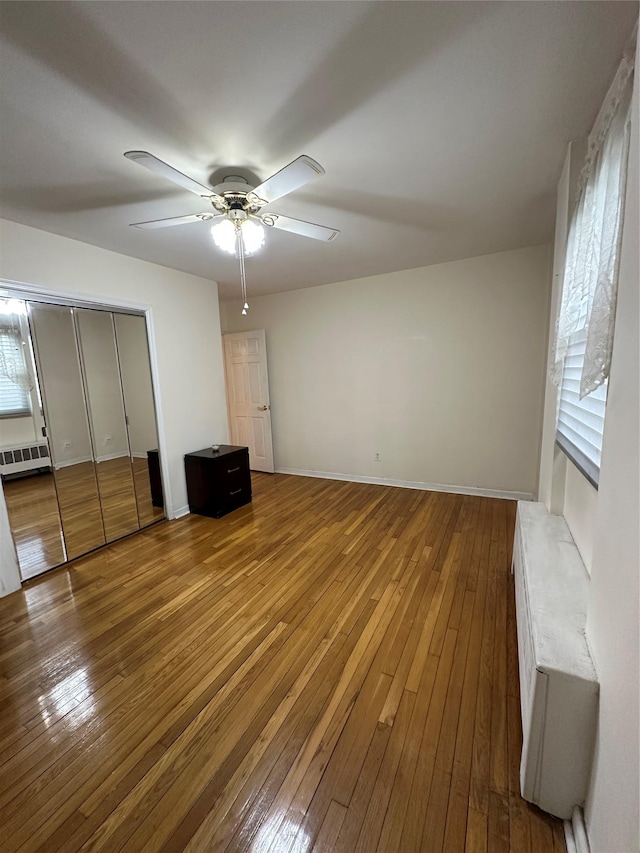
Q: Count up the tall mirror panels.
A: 4